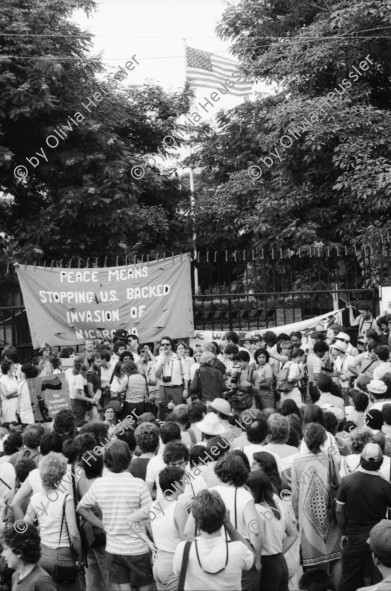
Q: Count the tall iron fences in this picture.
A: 1